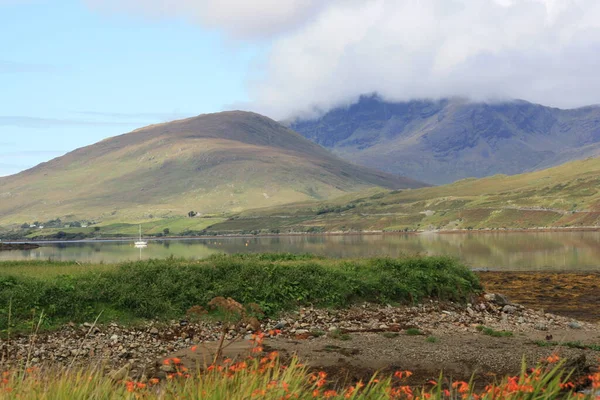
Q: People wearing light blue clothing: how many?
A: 0